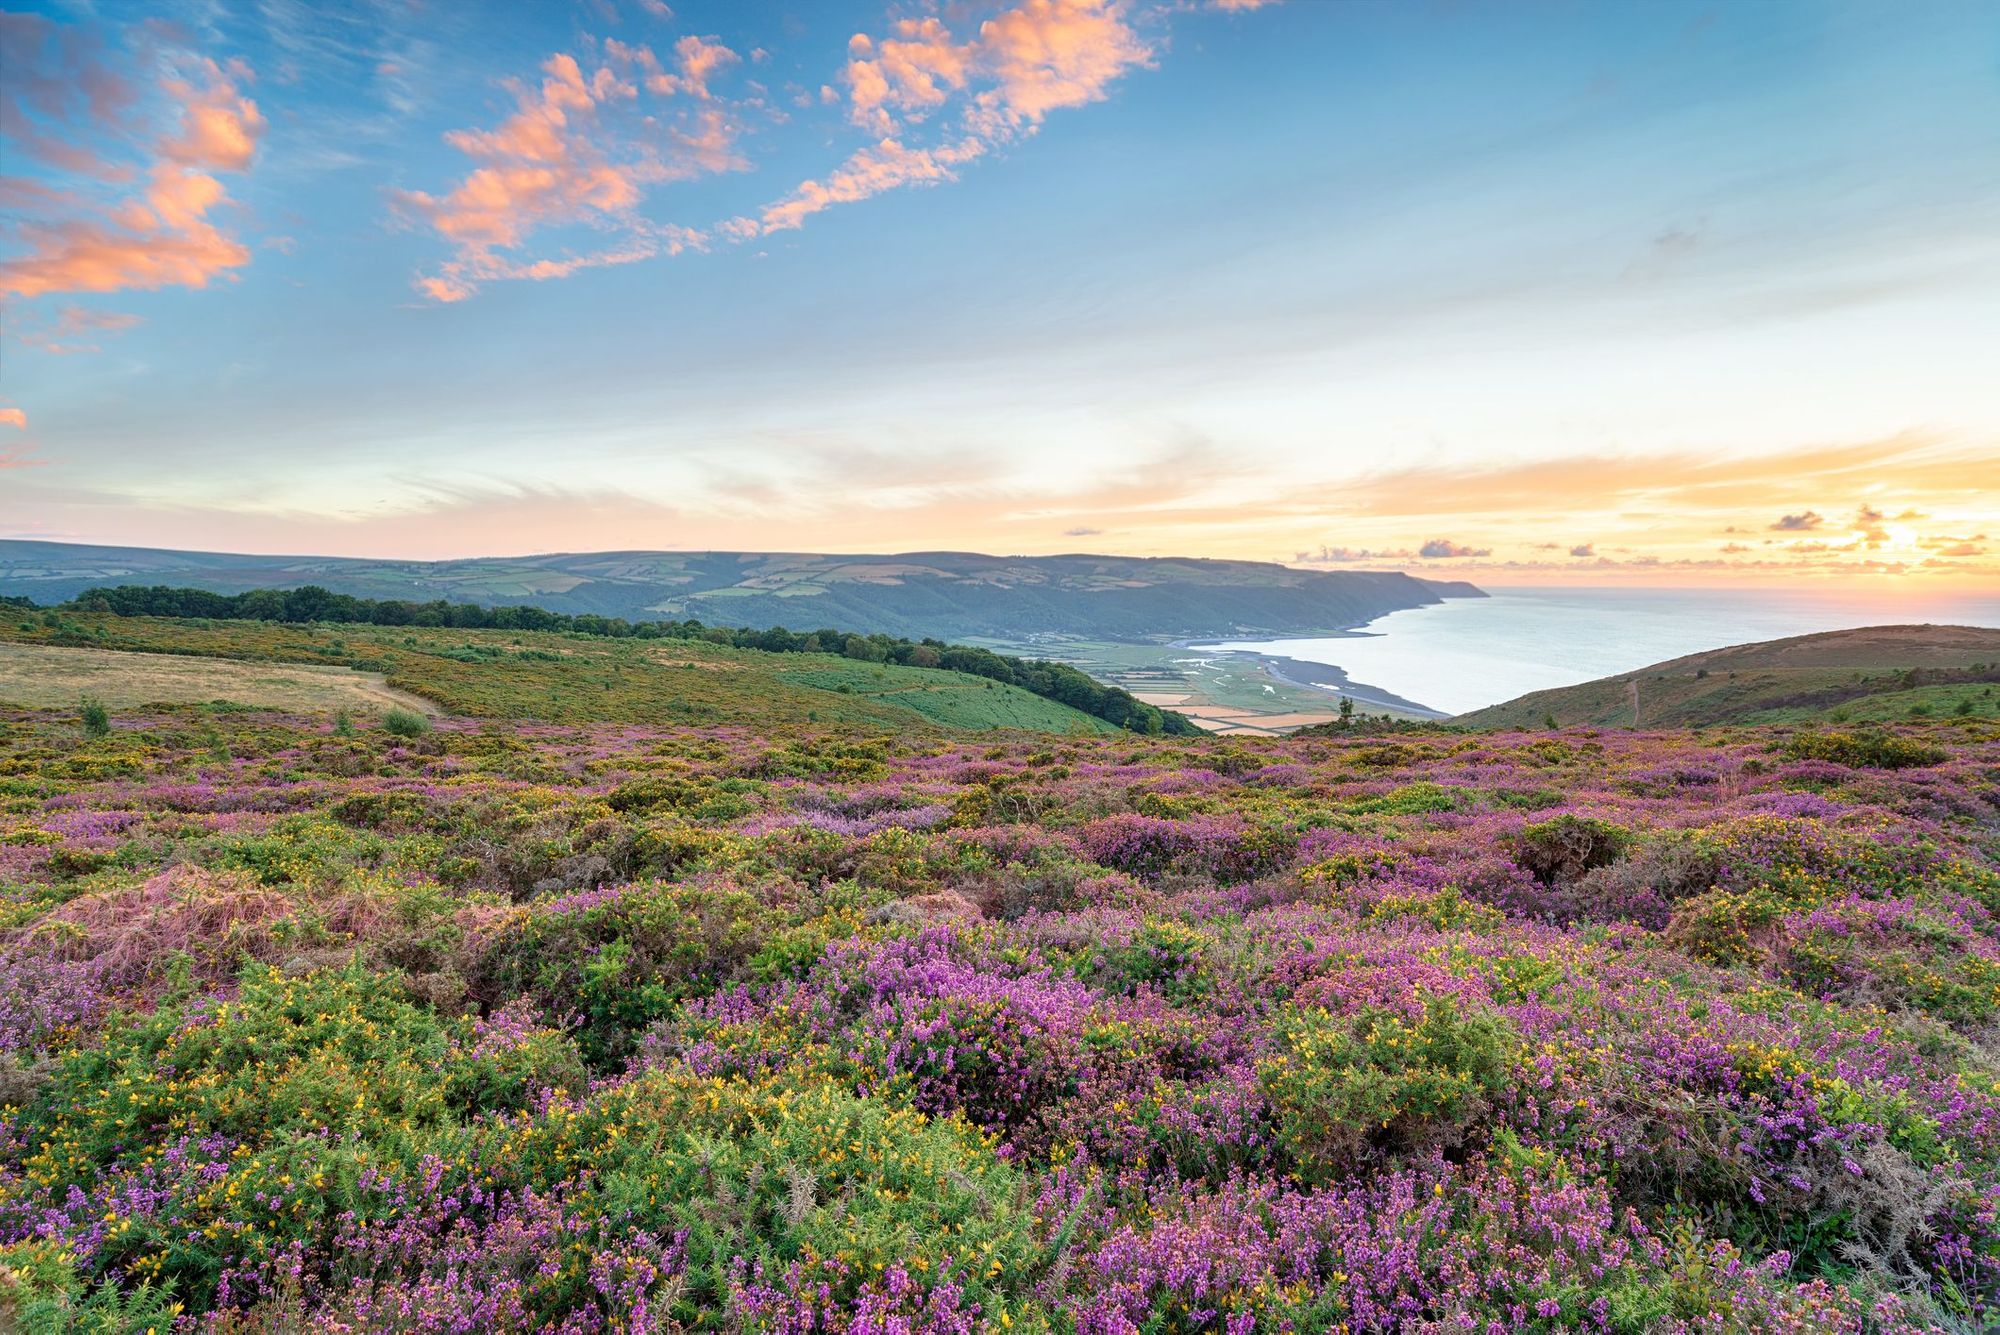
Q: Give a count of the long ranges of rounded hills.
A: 1